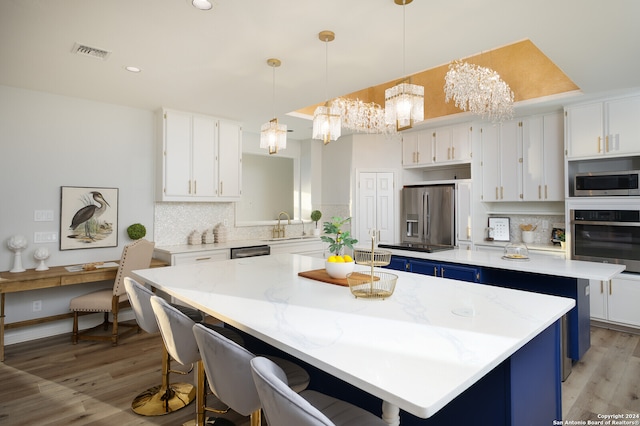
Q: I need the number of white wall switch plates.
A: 2